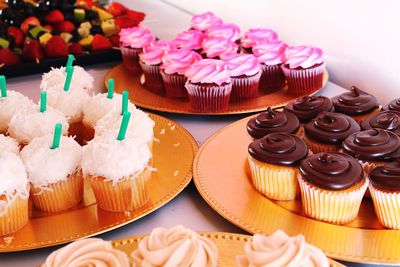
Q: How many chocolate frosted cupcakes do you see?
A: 10